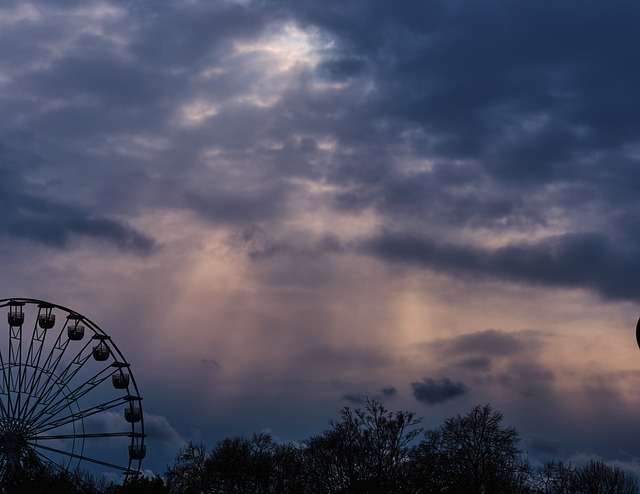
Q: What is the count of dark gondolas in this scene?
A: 7